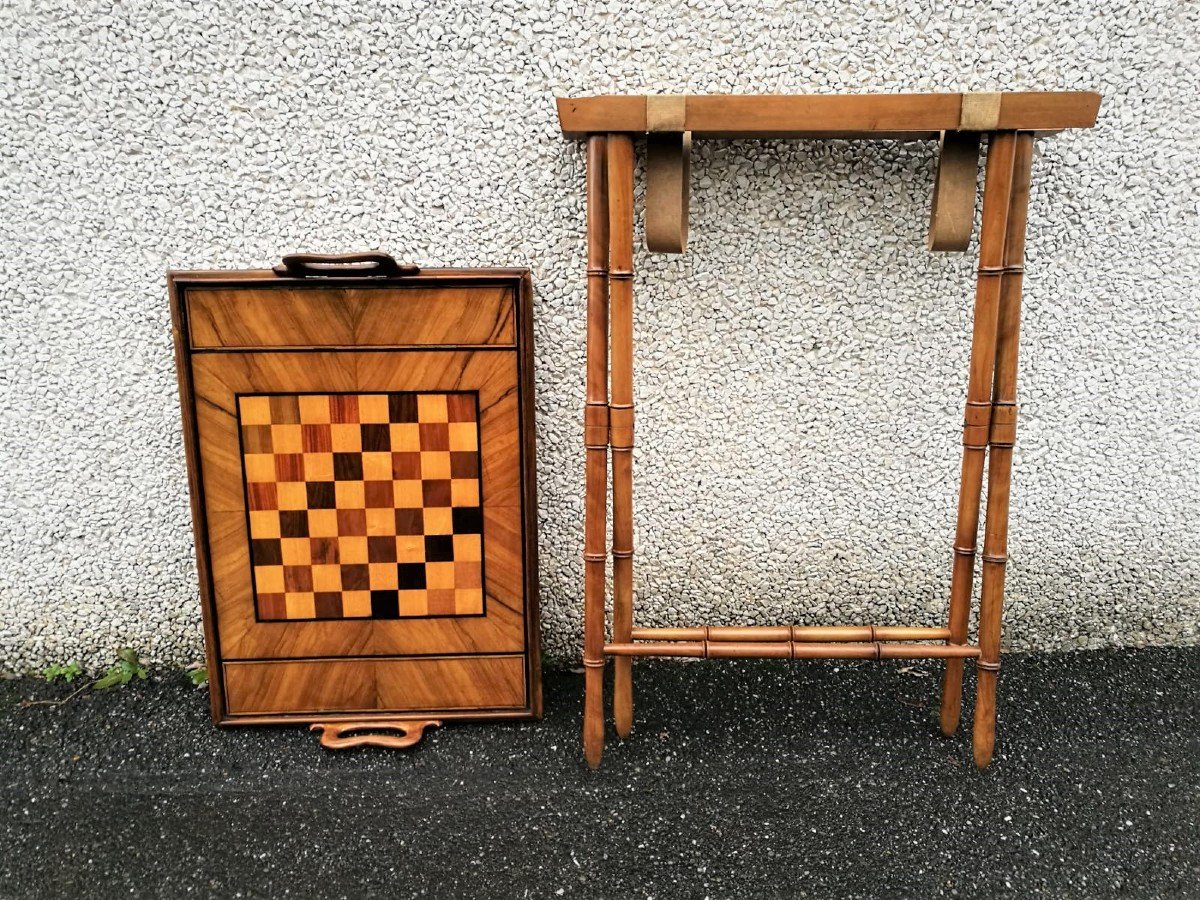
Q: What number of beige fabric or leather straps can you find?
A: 2